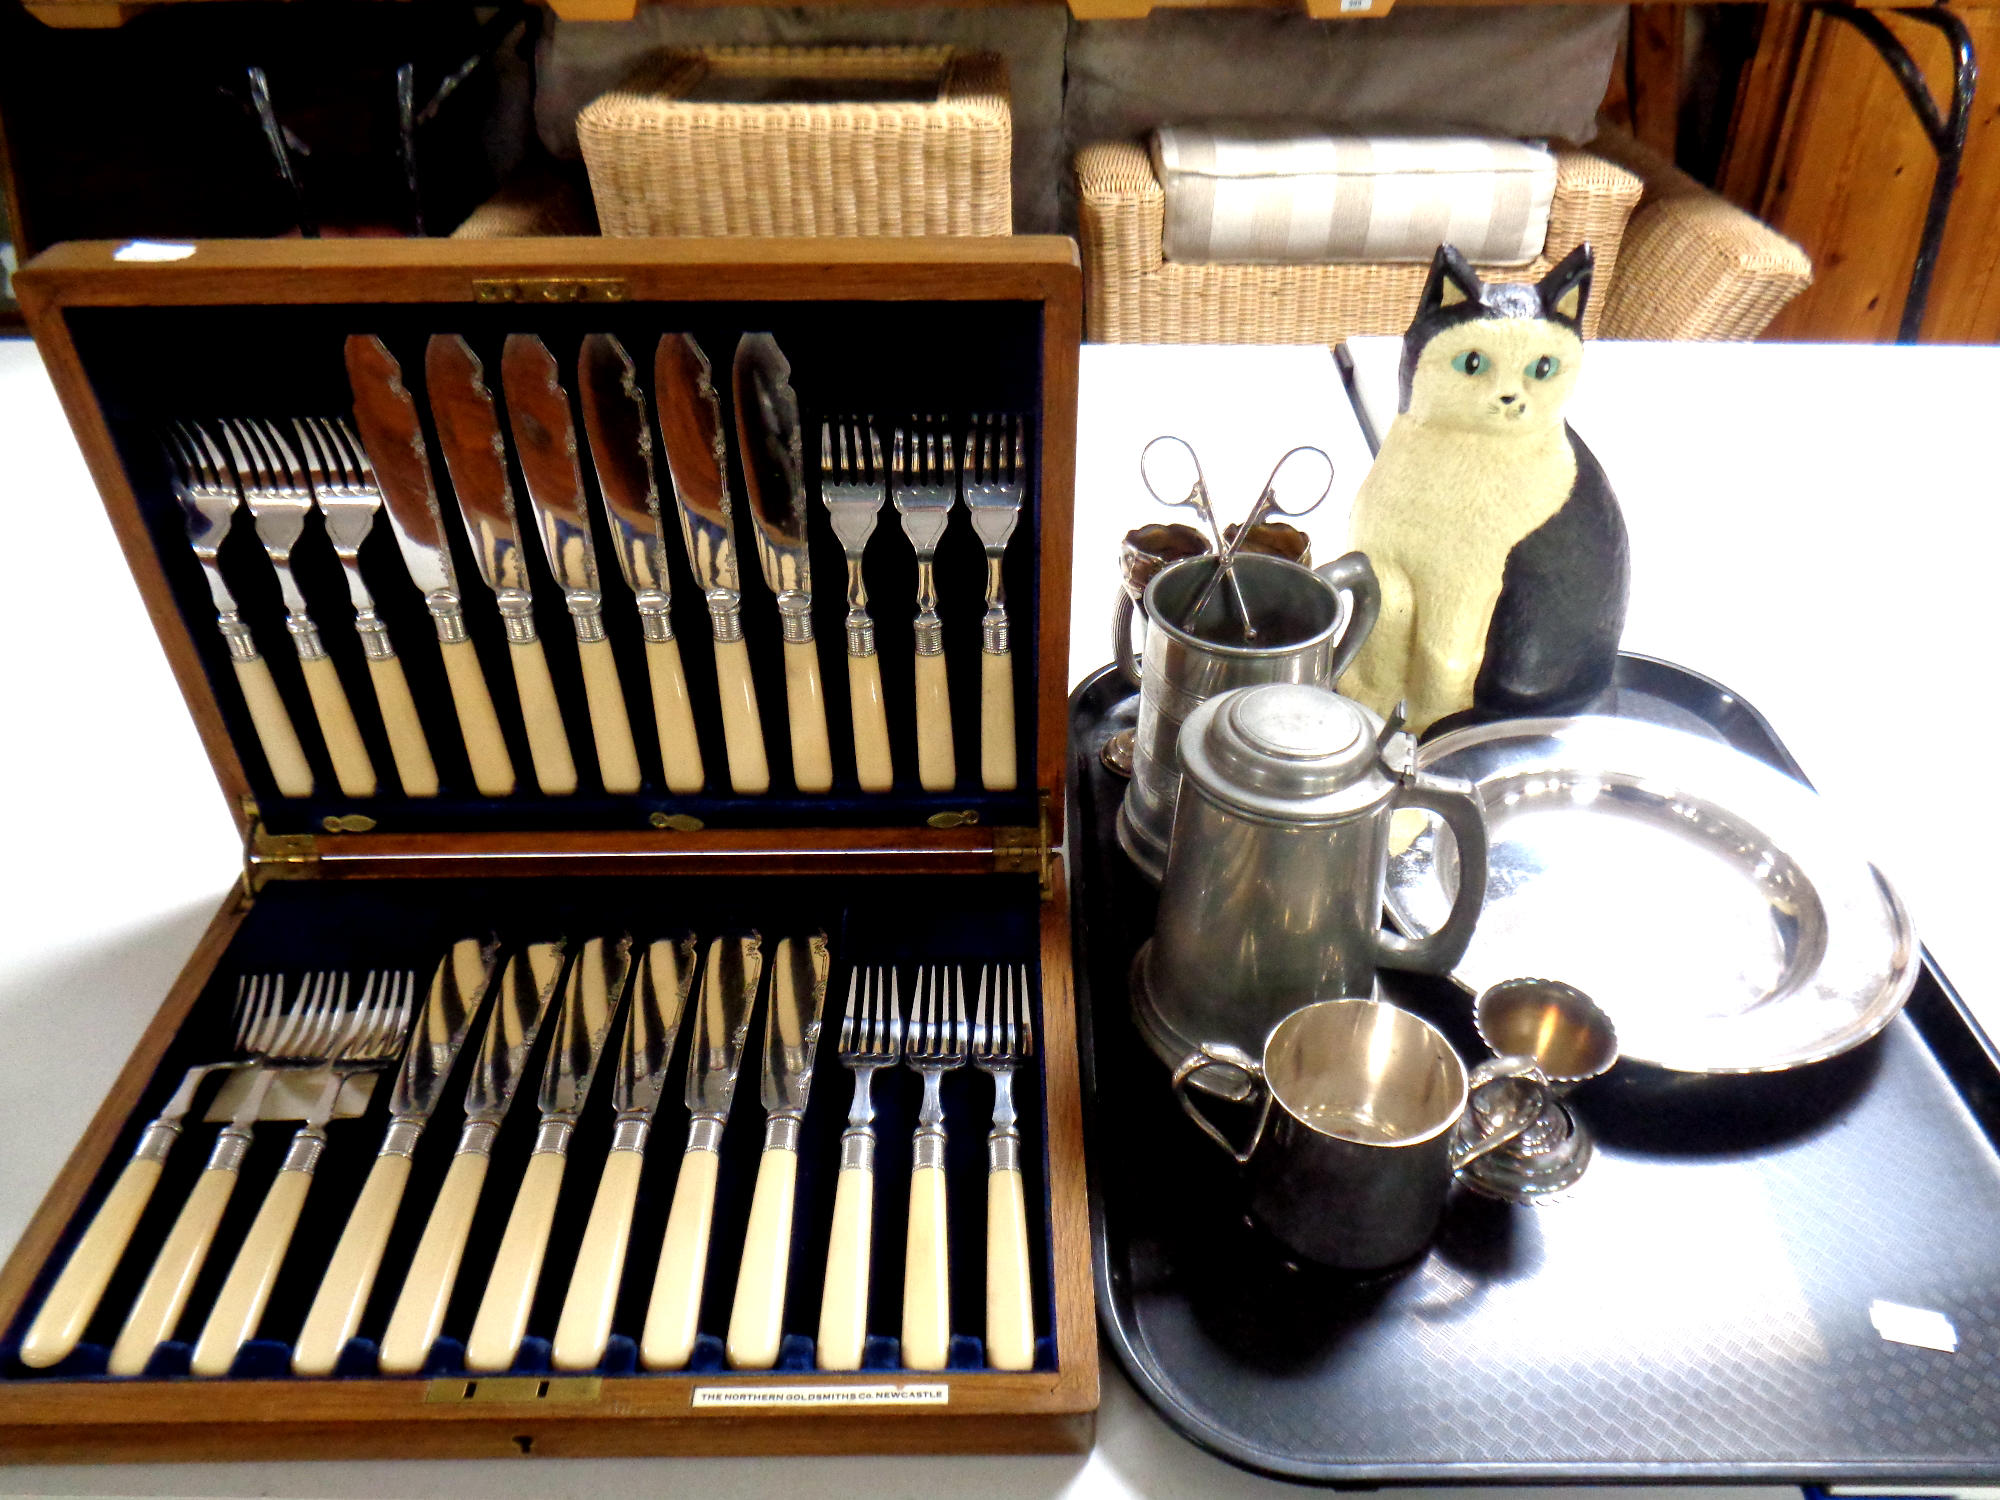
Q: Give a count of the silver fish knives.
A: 12